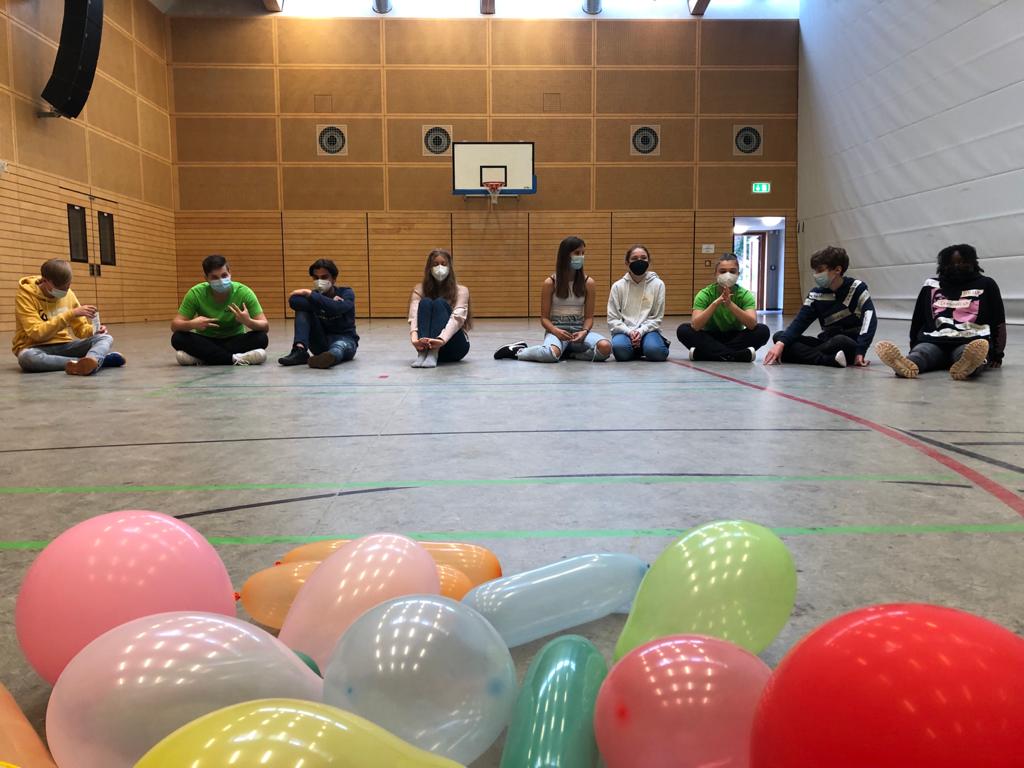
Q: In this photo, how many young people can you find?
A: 9